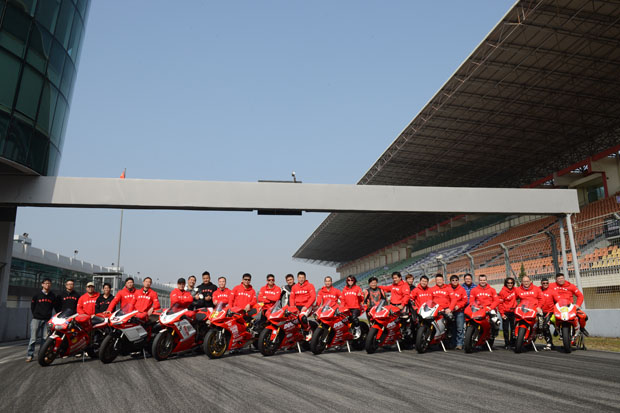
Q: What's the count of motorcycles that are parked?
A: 11